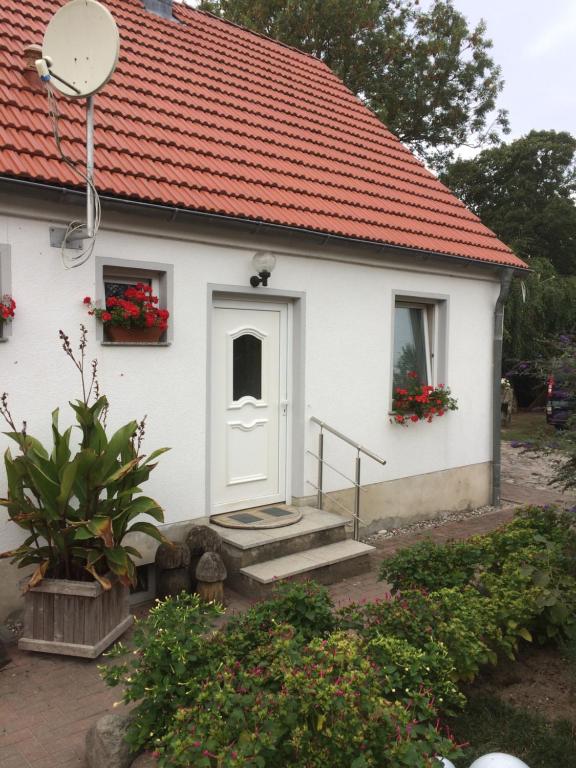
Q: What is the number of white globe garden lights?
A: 2